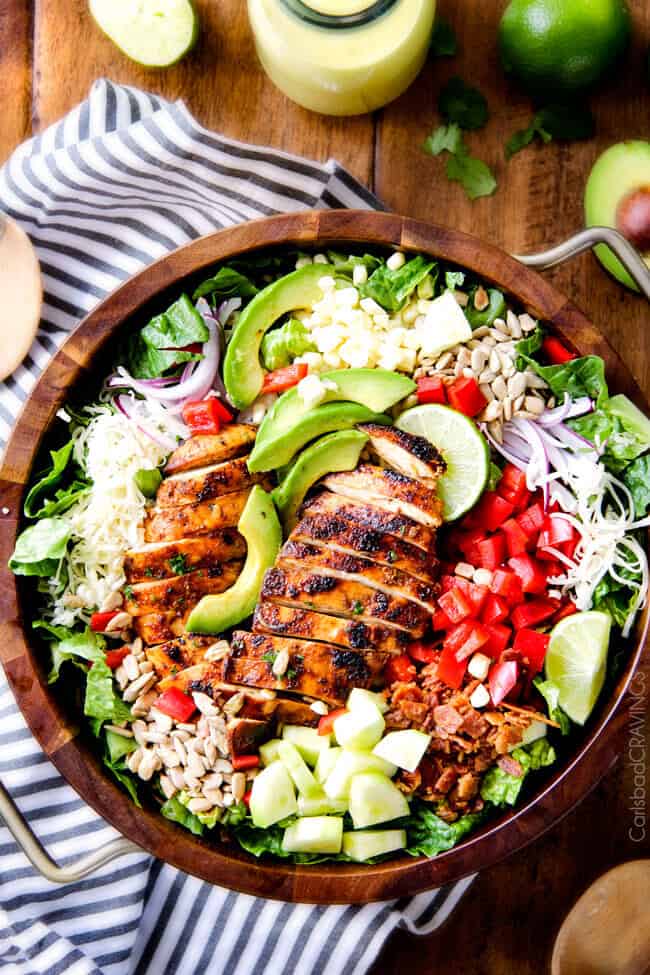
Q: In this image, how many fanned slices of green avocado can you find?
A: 5